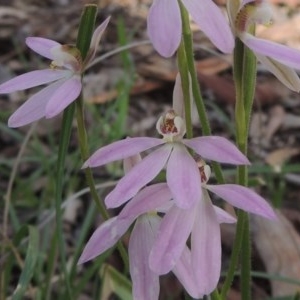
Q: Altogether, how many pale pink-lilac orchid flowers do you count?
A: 6